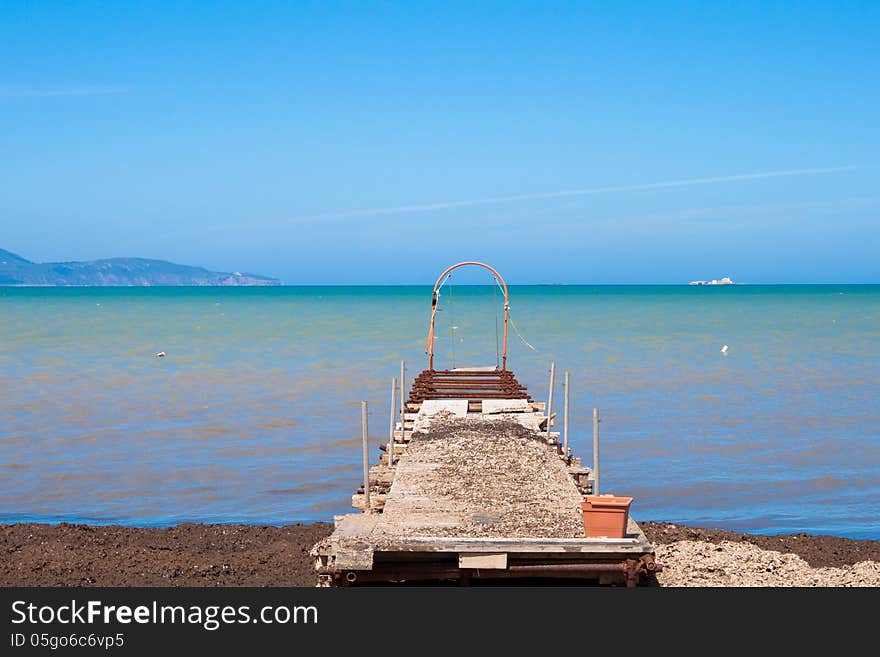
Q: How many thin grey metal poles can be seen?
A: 6